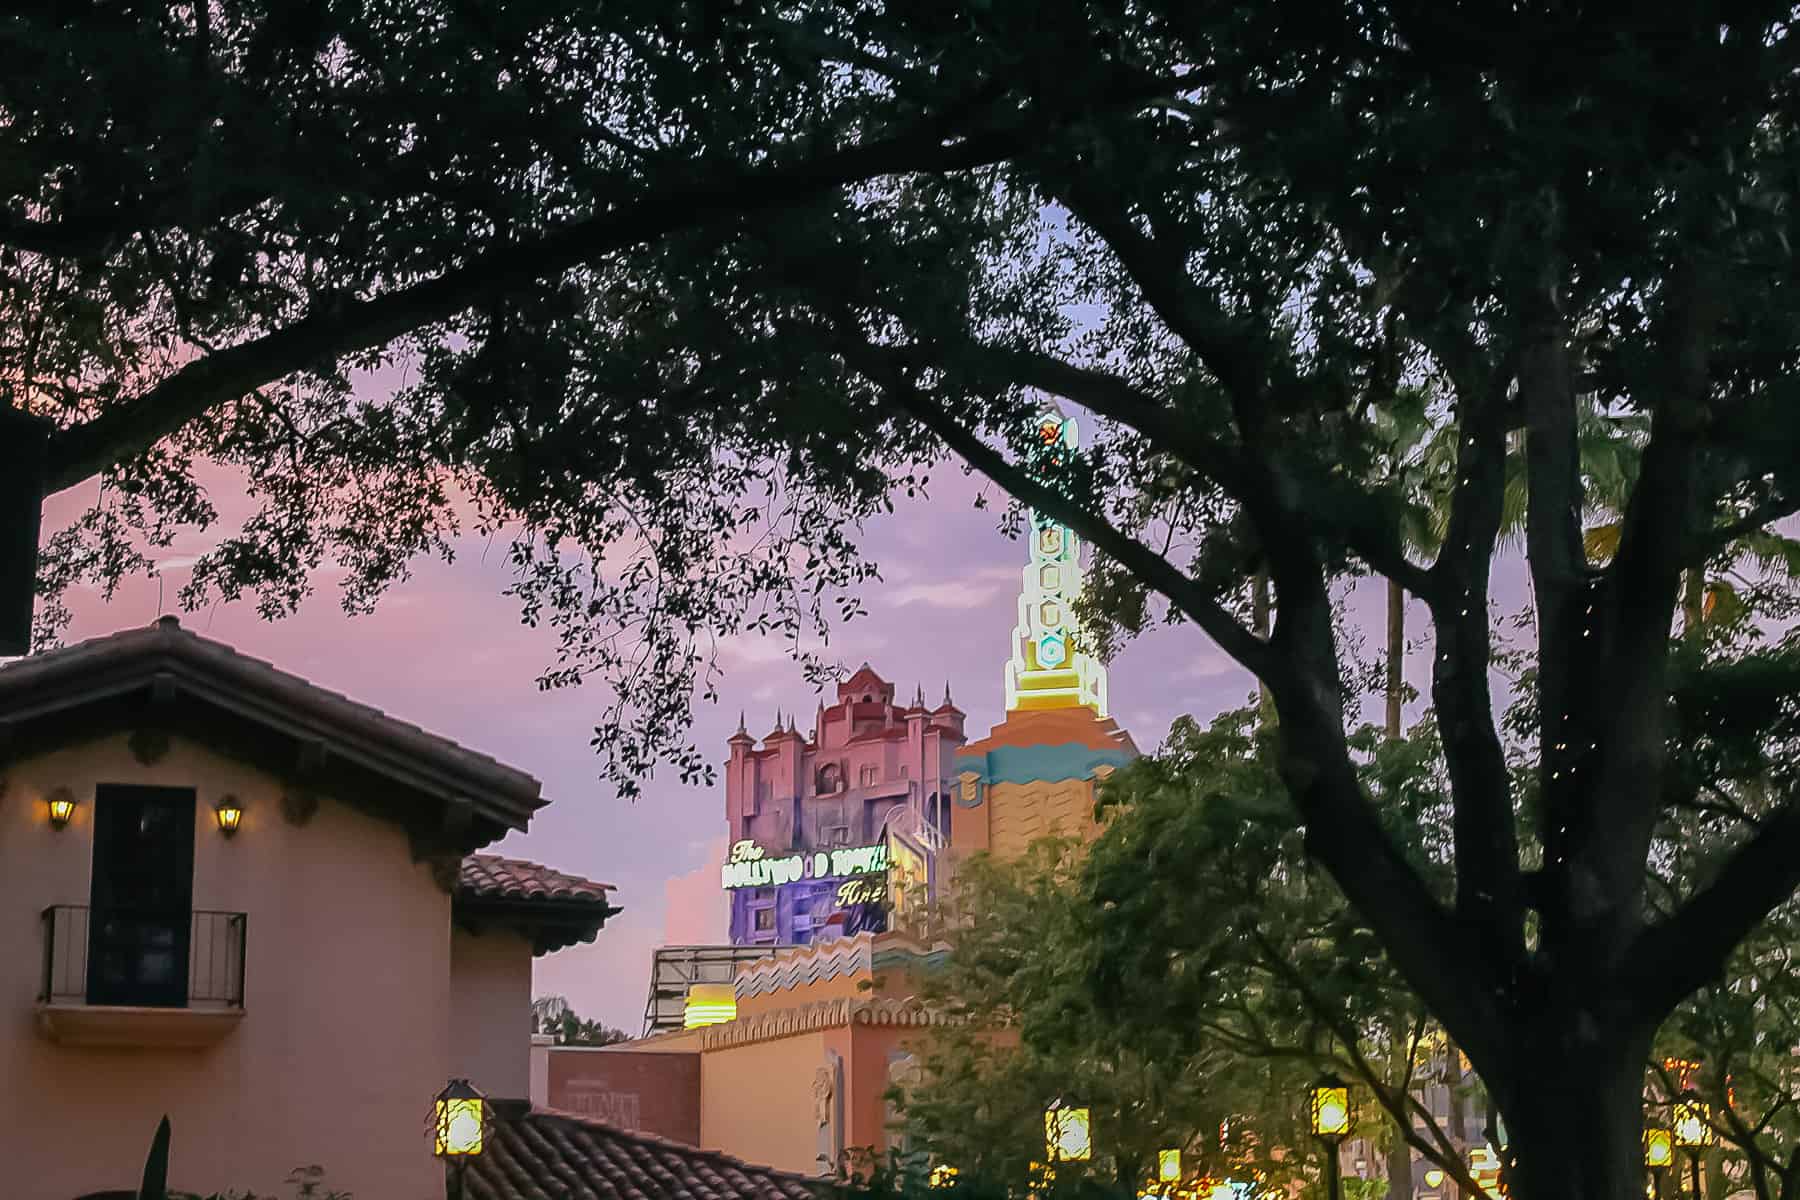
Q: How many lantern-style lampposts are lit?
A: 6